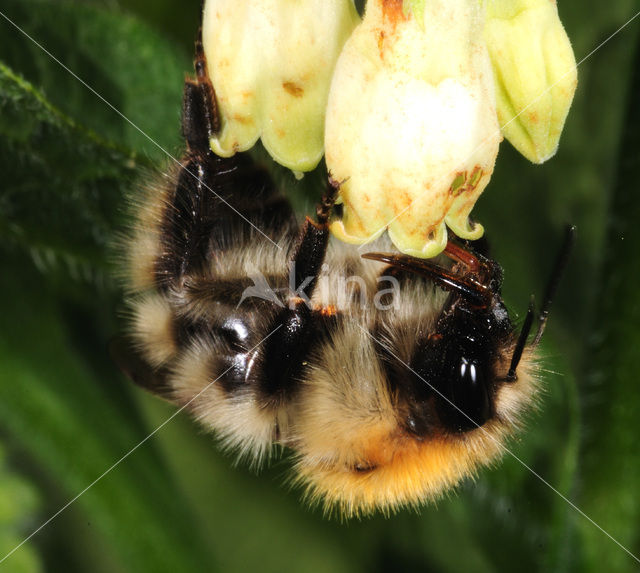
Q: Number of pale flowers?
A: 3